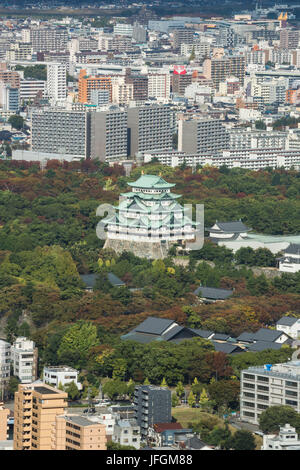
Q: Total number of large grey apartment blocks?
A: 4